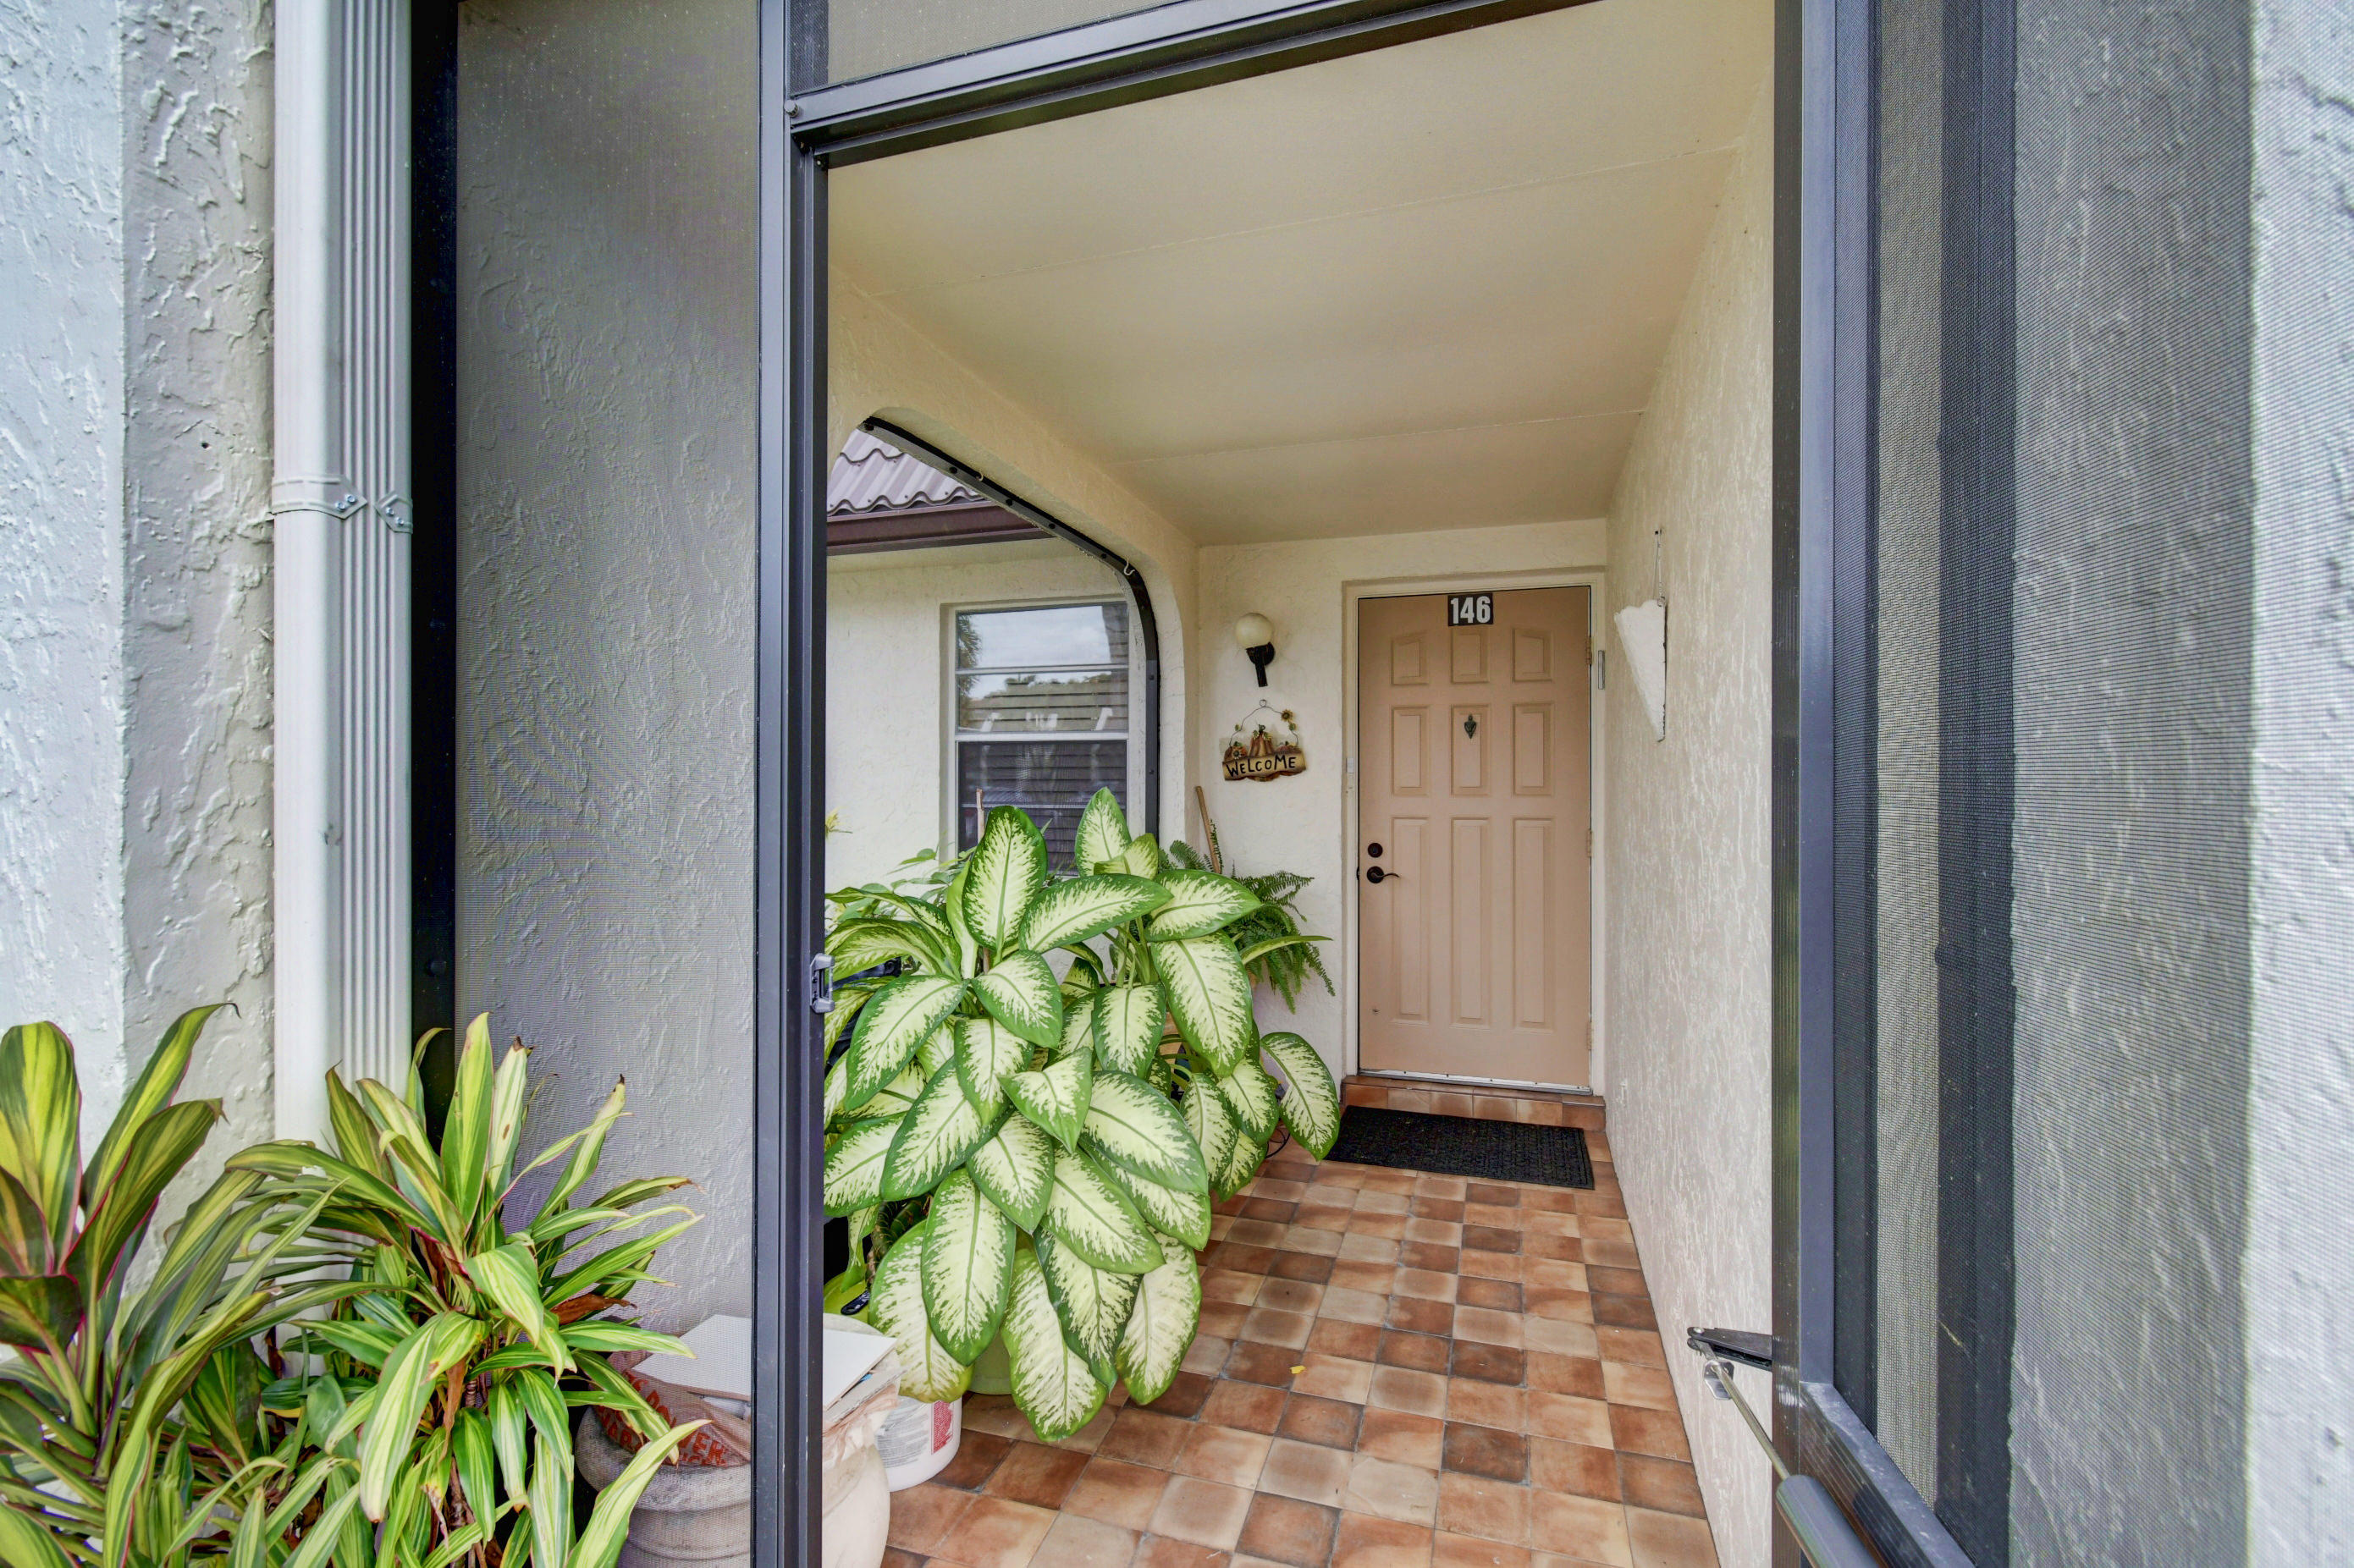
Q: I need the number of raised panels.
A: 9